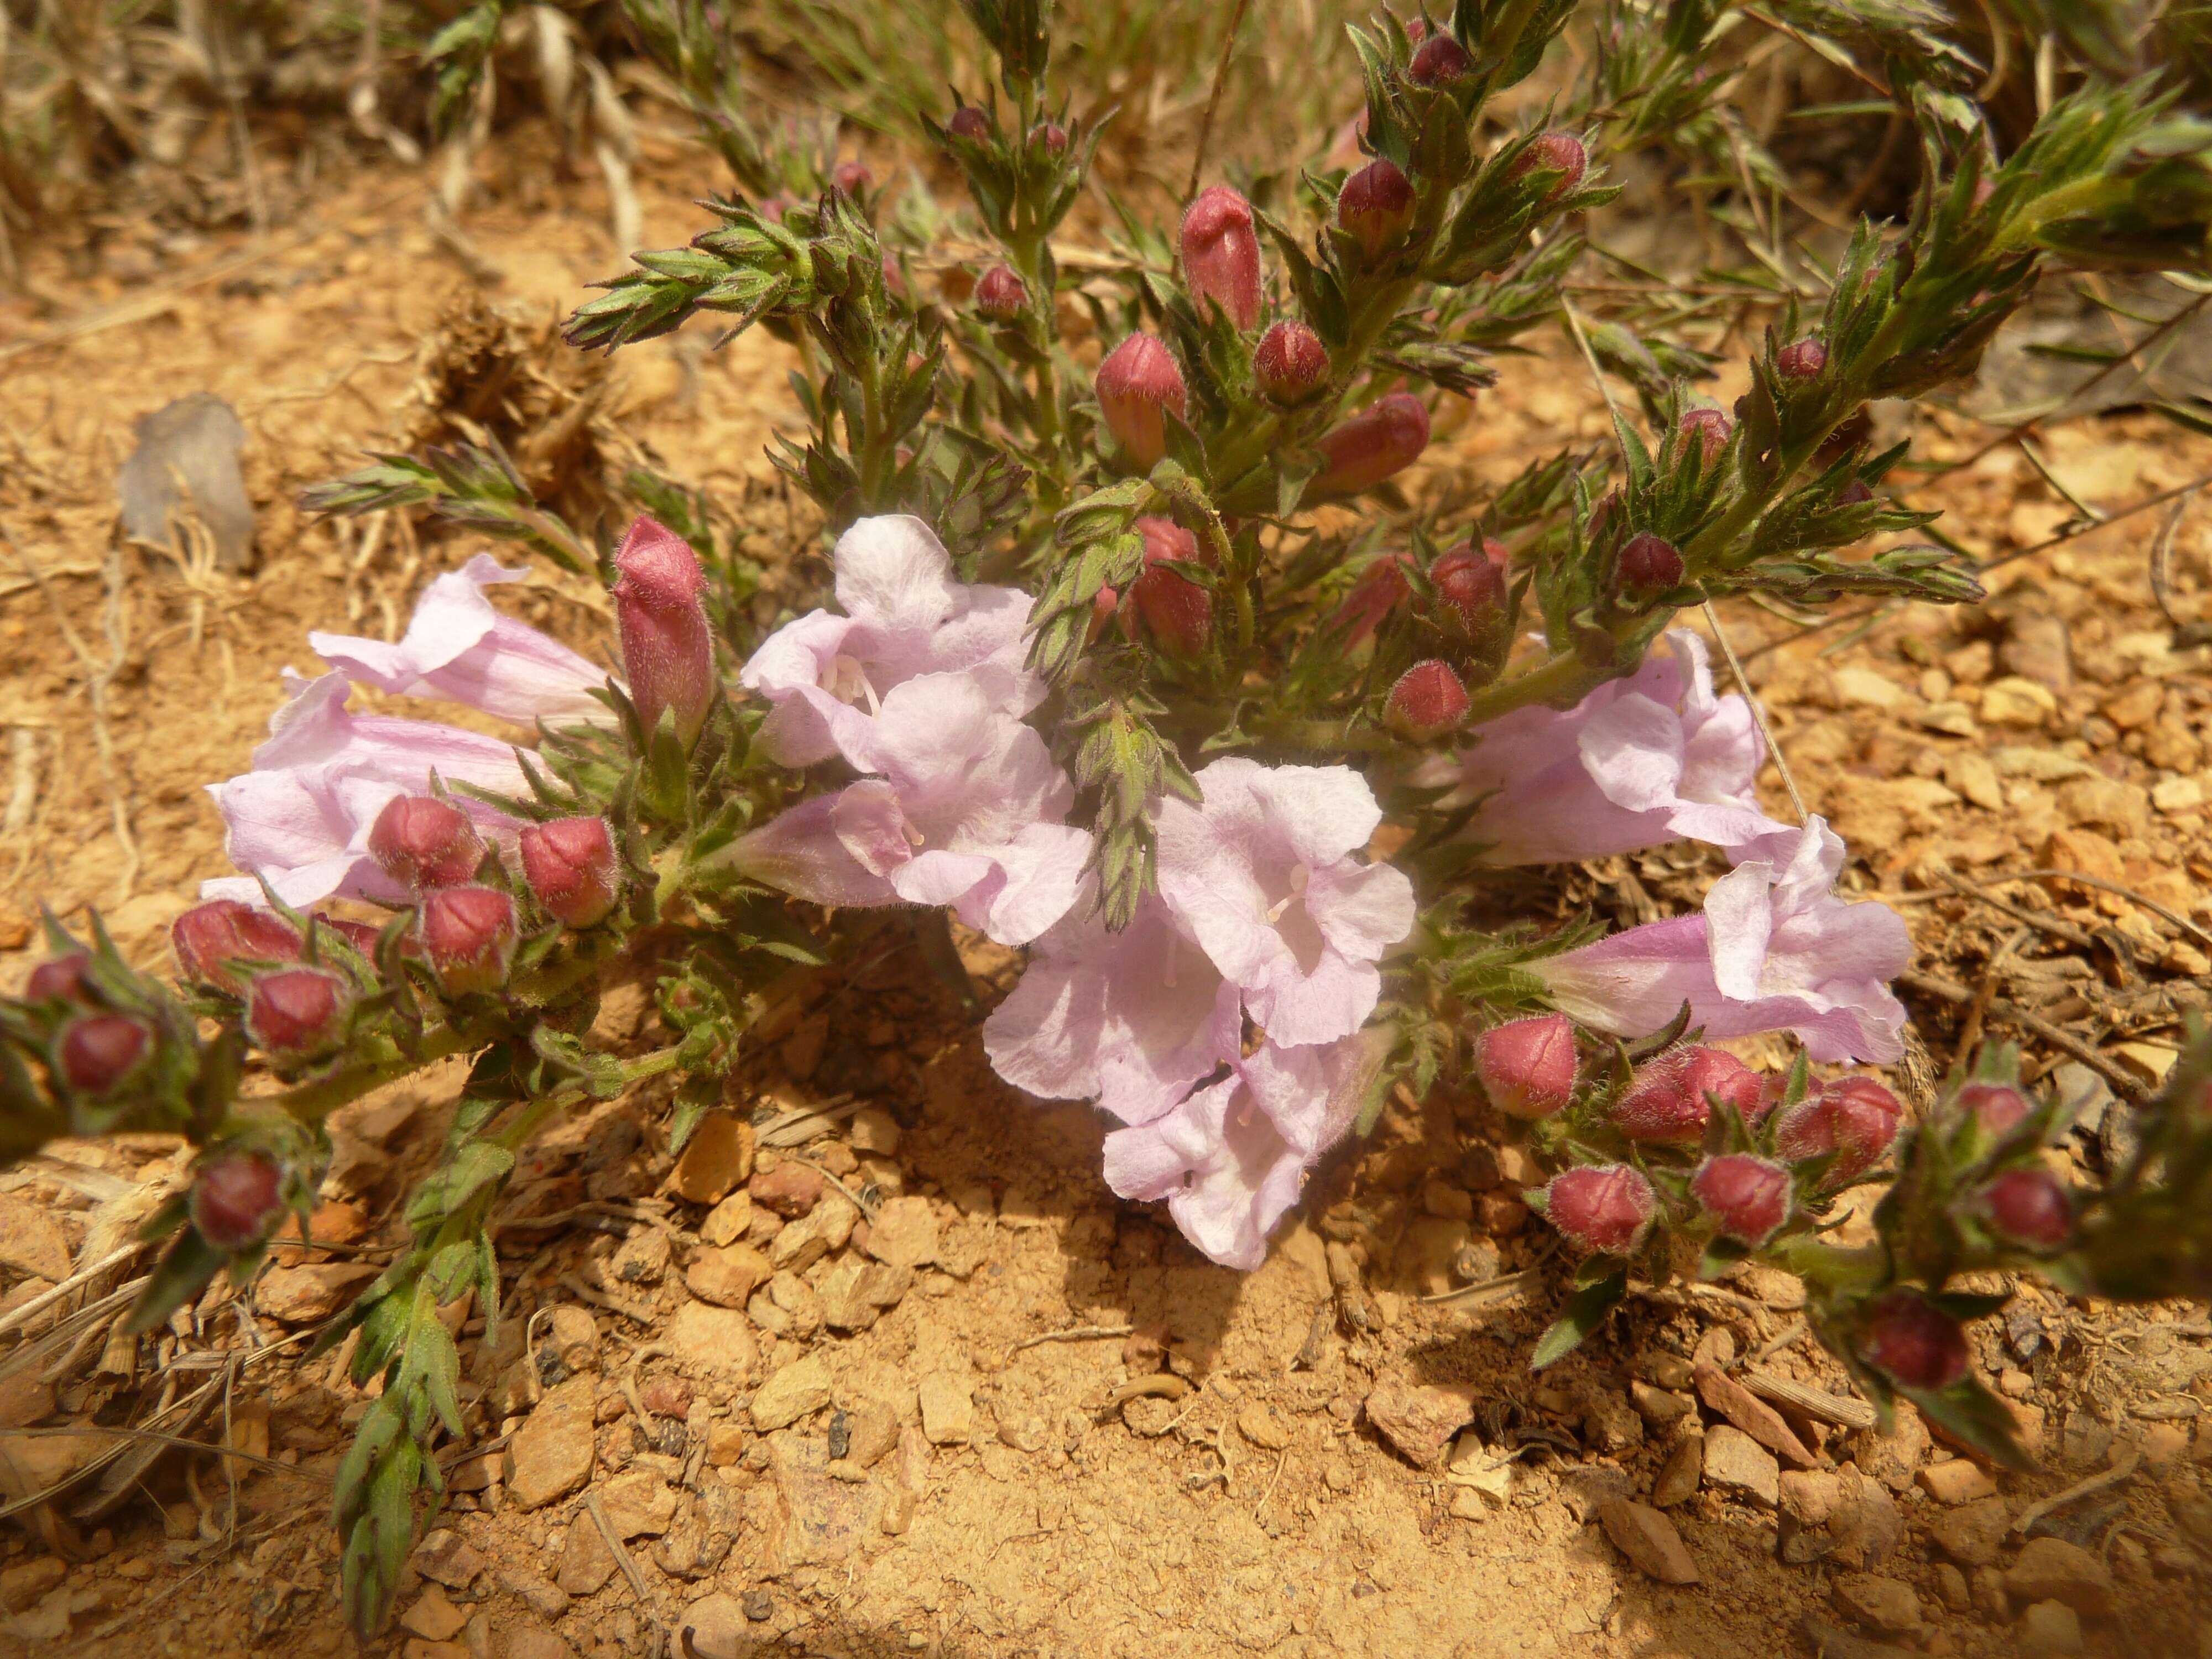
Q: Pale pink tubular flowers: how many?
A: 10